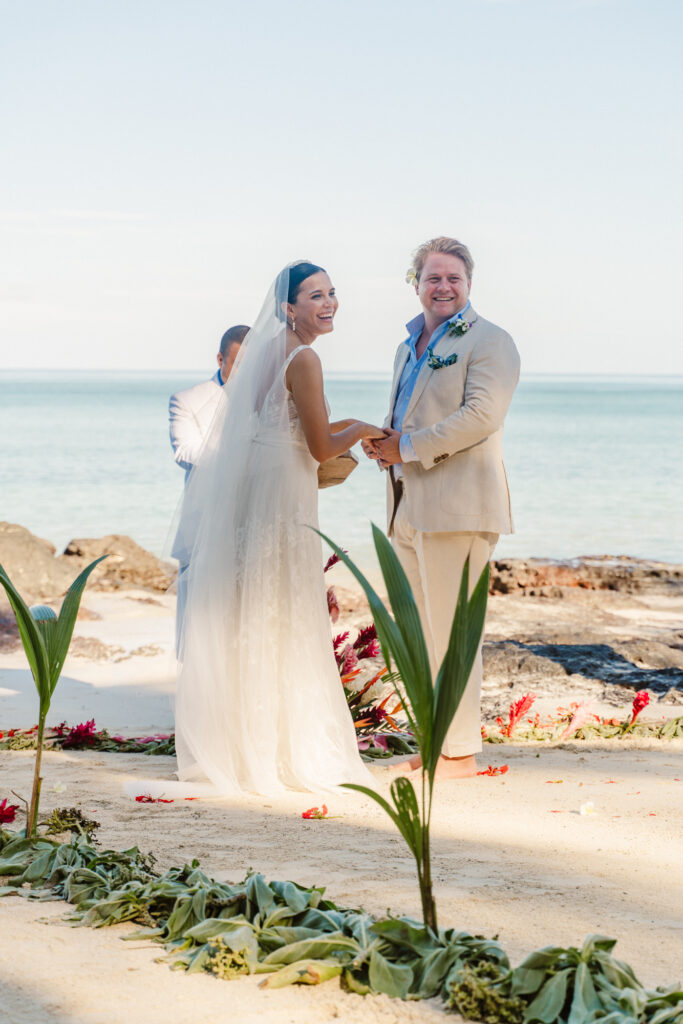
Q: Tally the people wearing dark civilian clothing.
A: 0